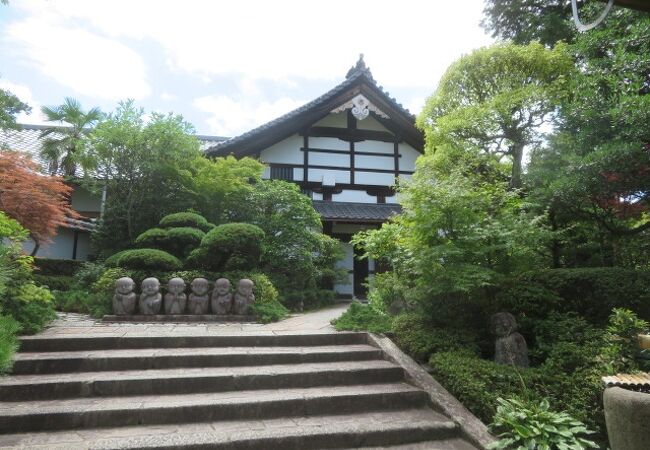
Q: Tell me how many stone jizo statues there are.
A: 7